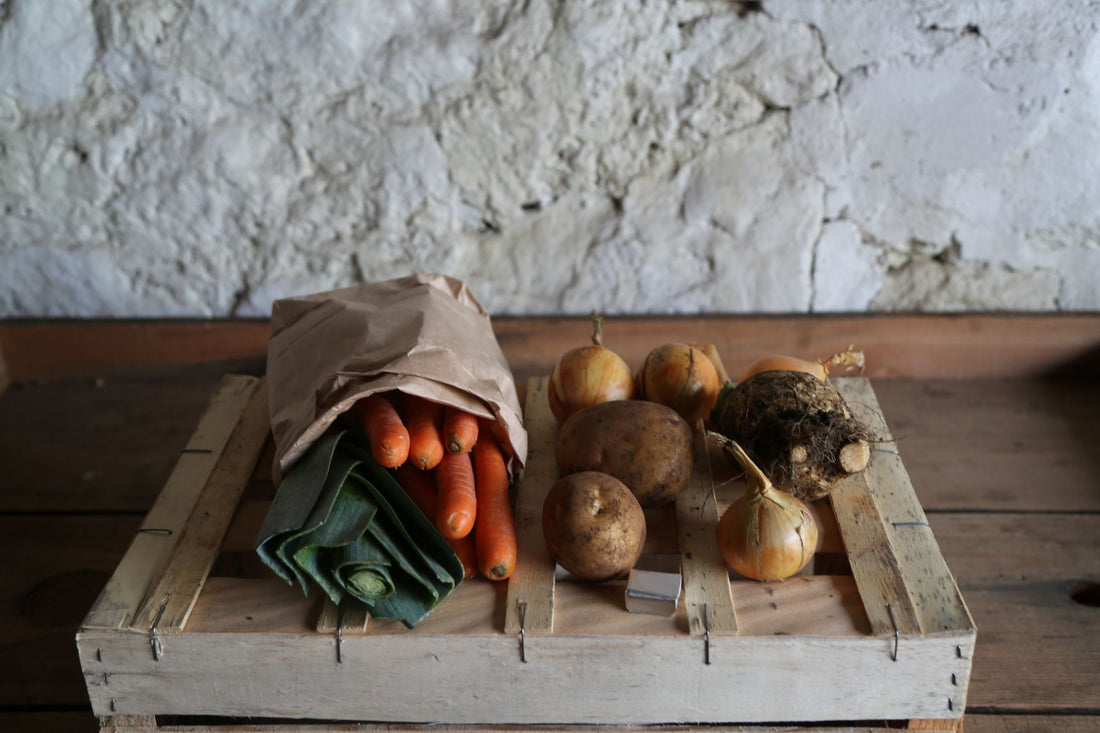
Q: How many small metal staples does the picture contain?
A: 15